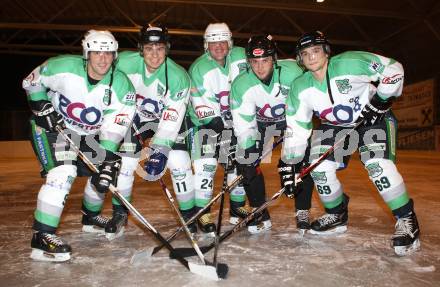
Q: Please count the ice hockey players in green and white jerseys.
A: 5